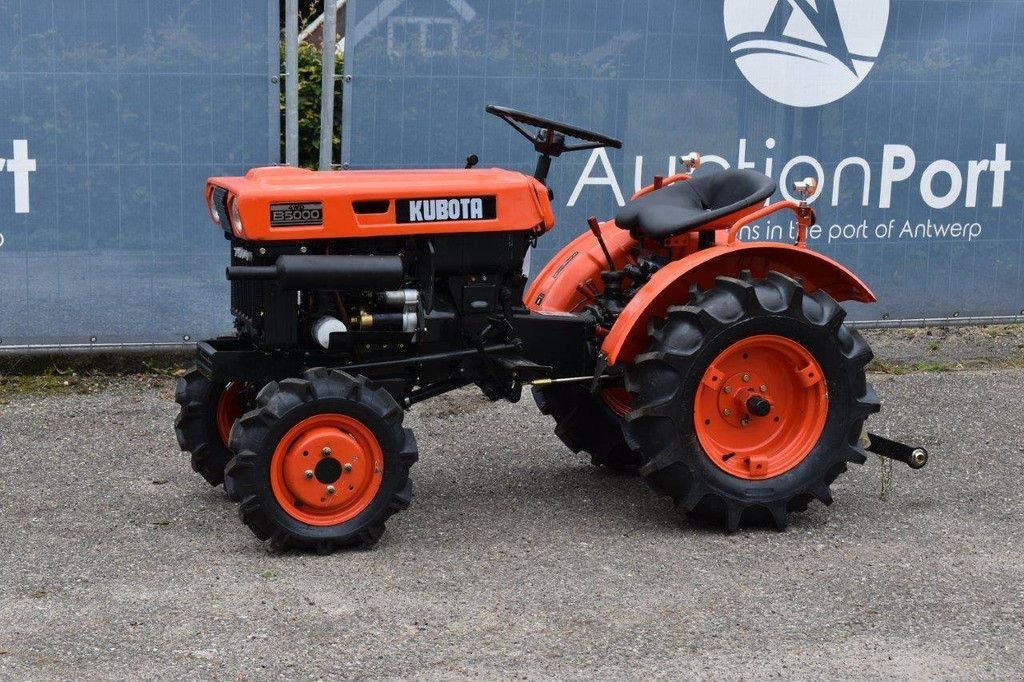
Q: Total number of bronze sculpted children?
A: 0